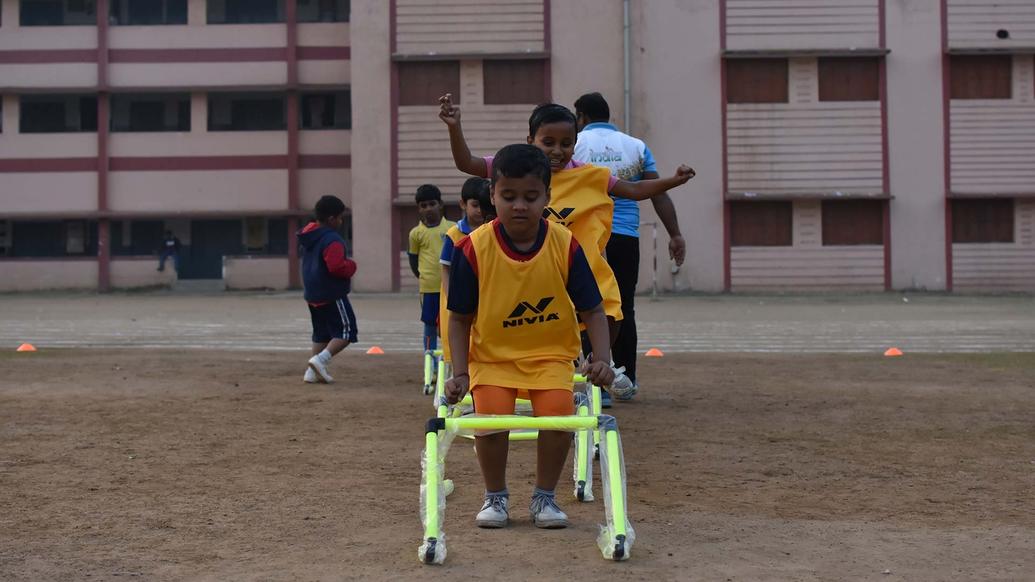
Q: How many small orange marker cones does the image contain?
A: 4